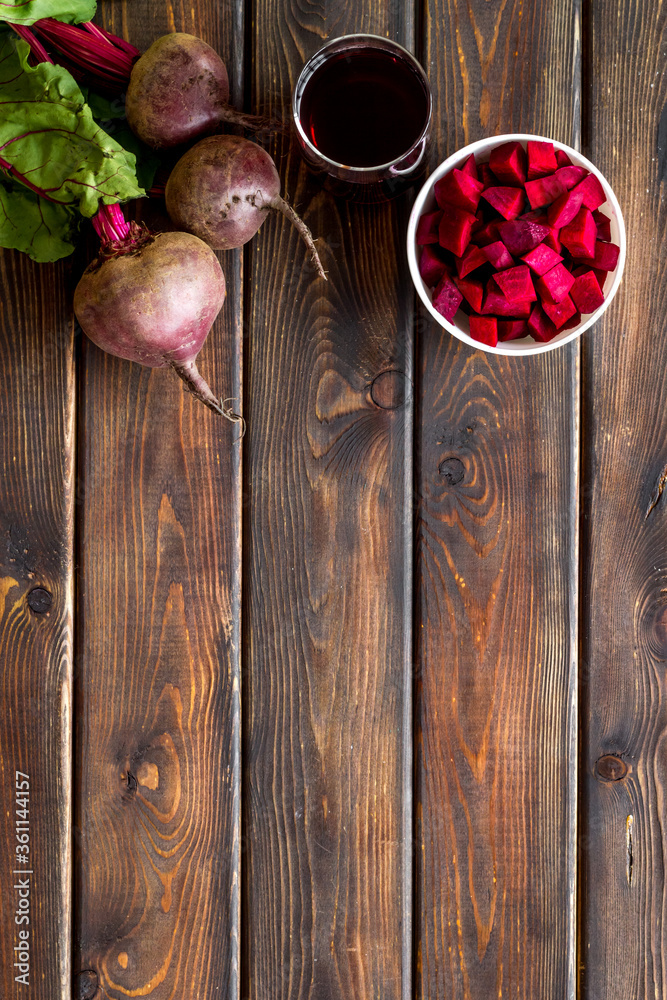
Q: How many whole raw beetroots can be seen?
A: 3